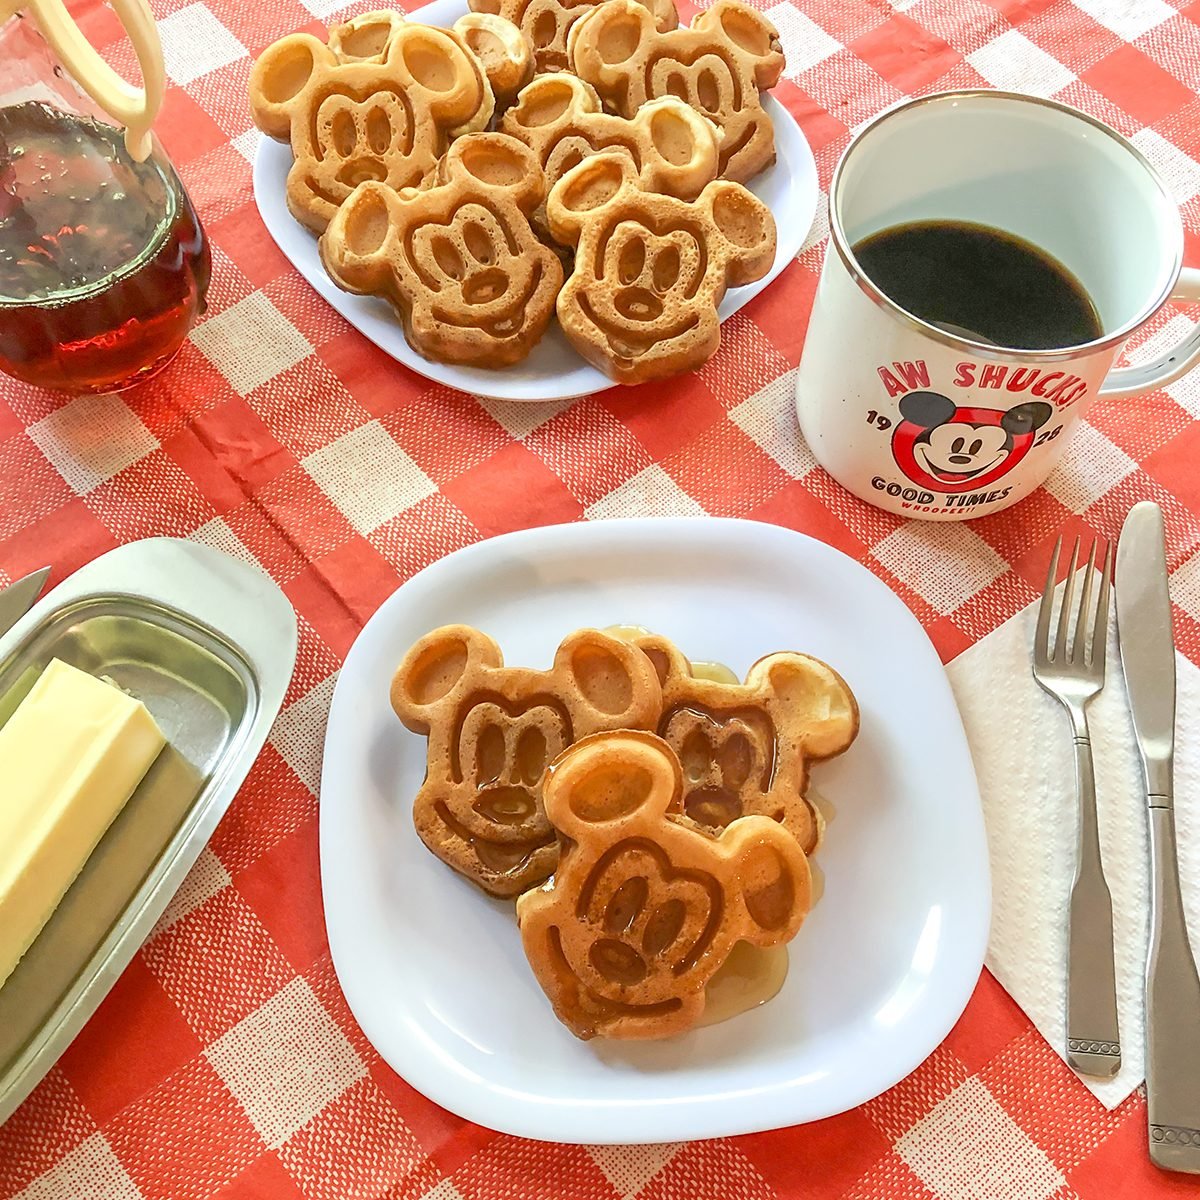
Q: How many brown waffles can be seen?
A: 10